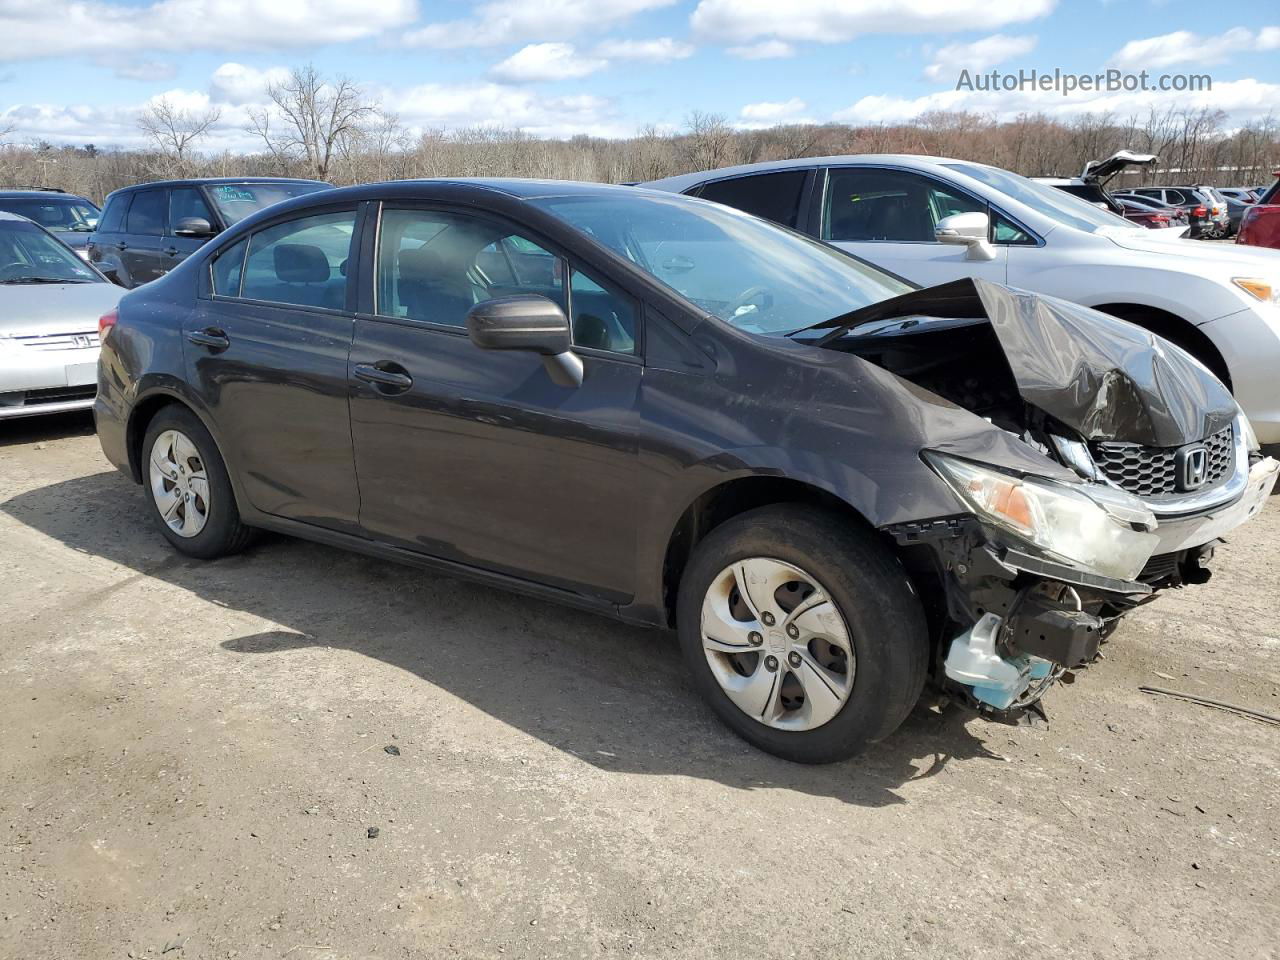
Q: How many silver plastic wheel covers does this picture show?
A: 2